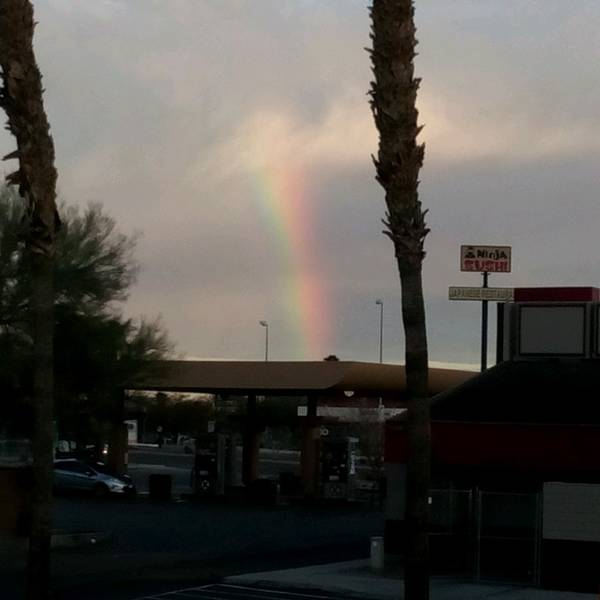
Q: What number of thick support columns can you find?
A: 3